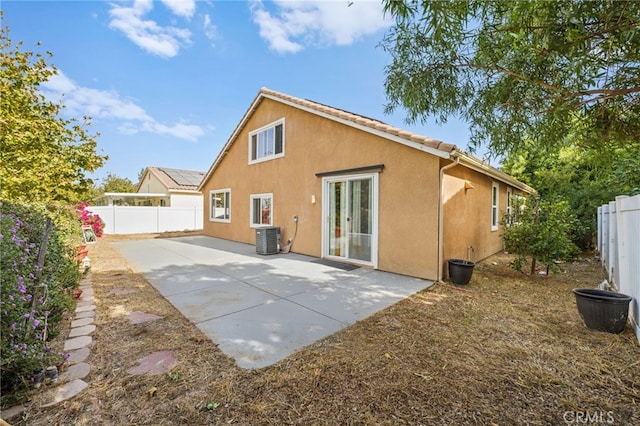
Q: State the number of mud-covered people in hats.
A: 0